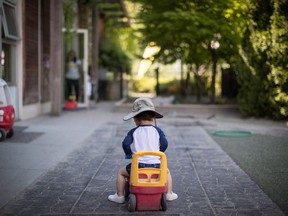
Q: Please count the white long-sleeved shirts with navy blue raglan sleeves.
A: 1